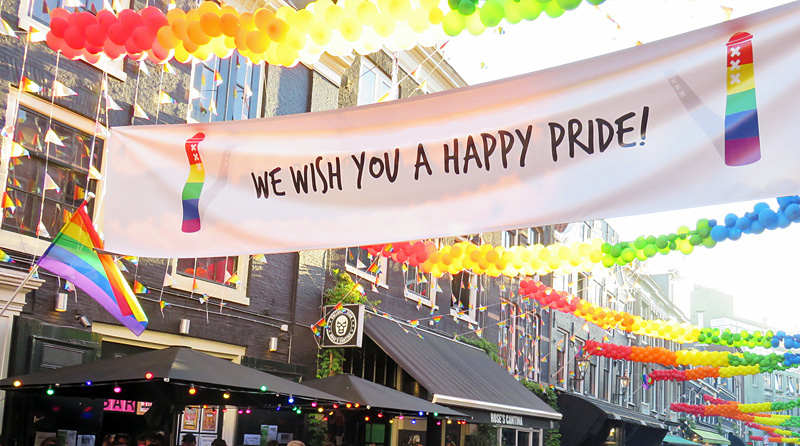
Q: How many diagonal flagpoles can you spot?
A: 3